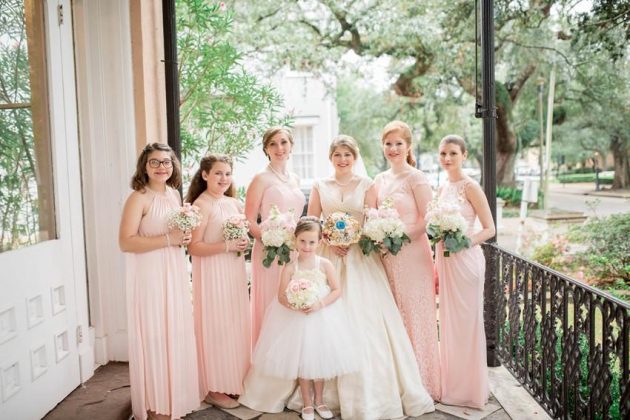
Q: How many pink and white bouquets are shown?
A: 6